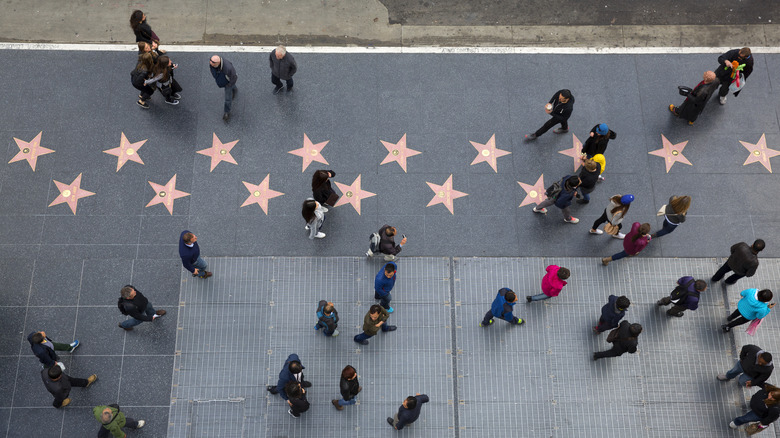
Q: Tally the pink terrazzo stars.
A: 15